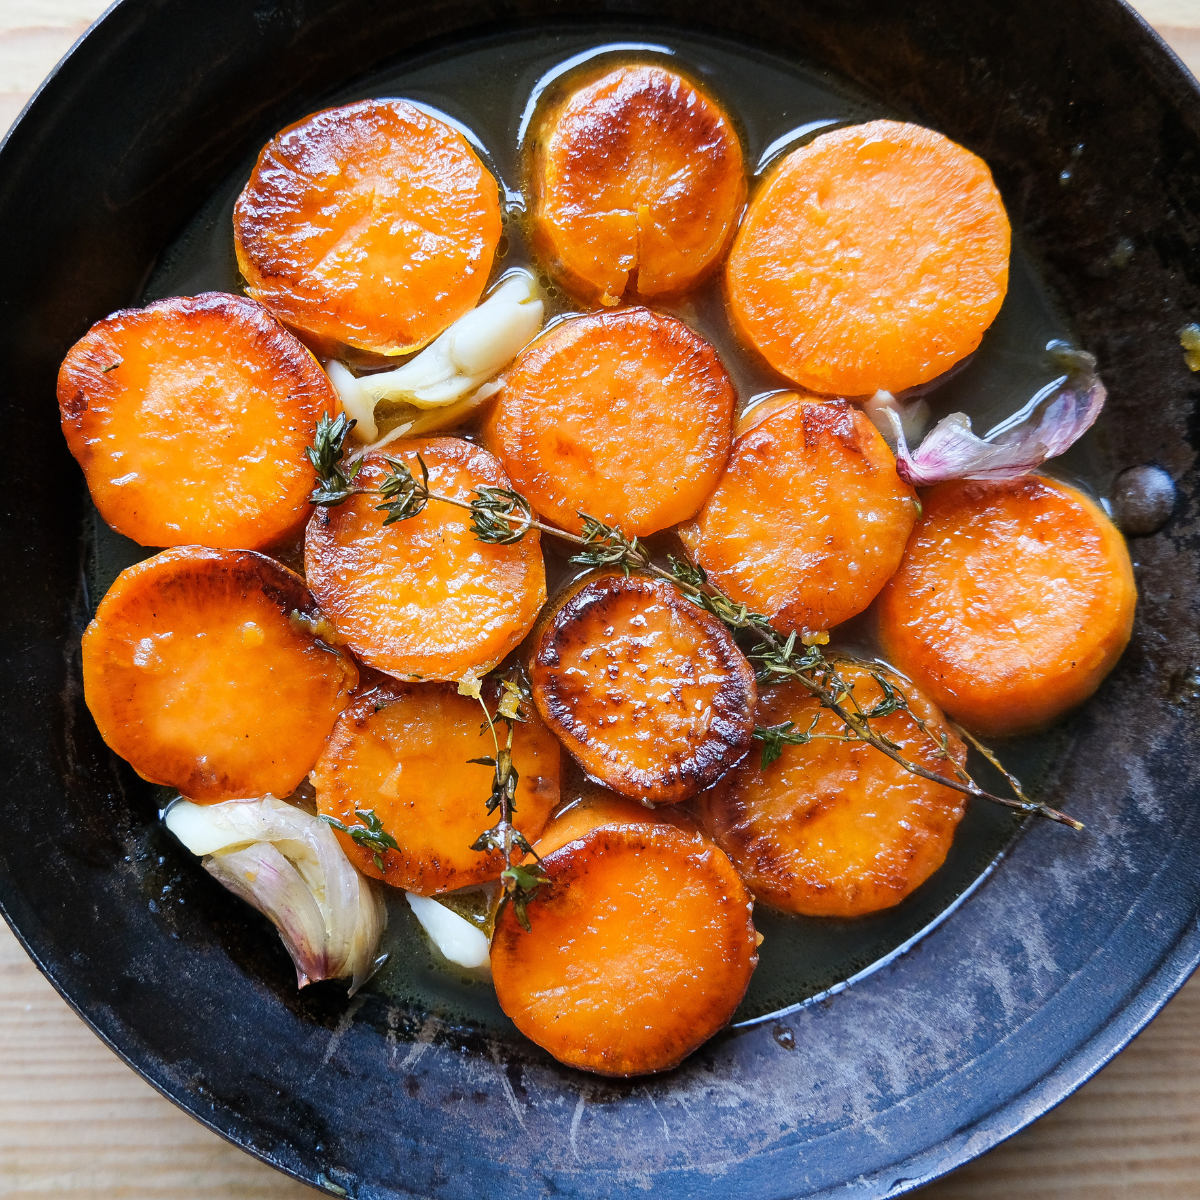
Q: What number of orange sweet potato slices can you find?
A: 13